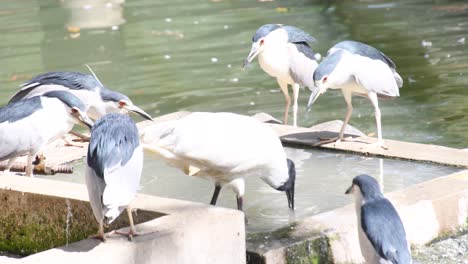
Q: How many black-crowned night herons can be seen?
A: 6